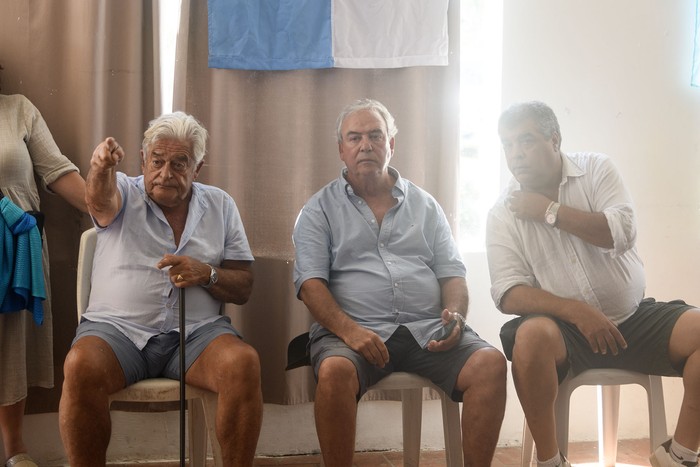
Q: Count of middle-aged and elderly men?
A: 3